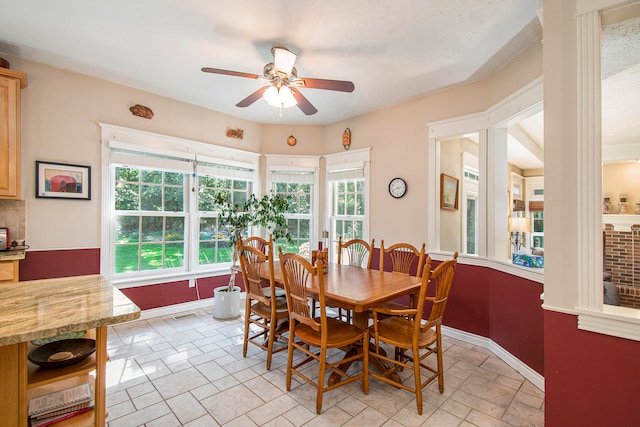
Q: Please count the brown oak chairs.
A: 6